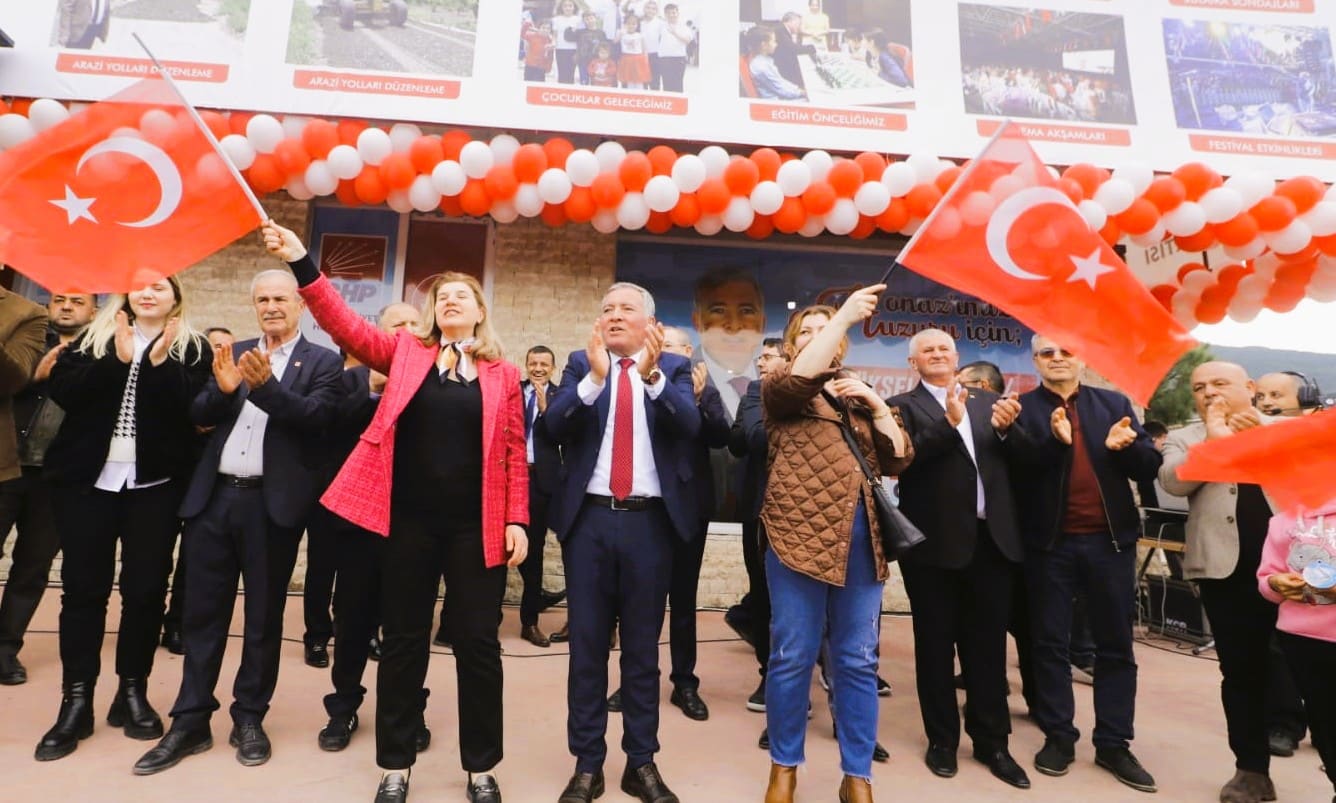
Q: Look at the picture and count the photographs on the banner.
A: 6